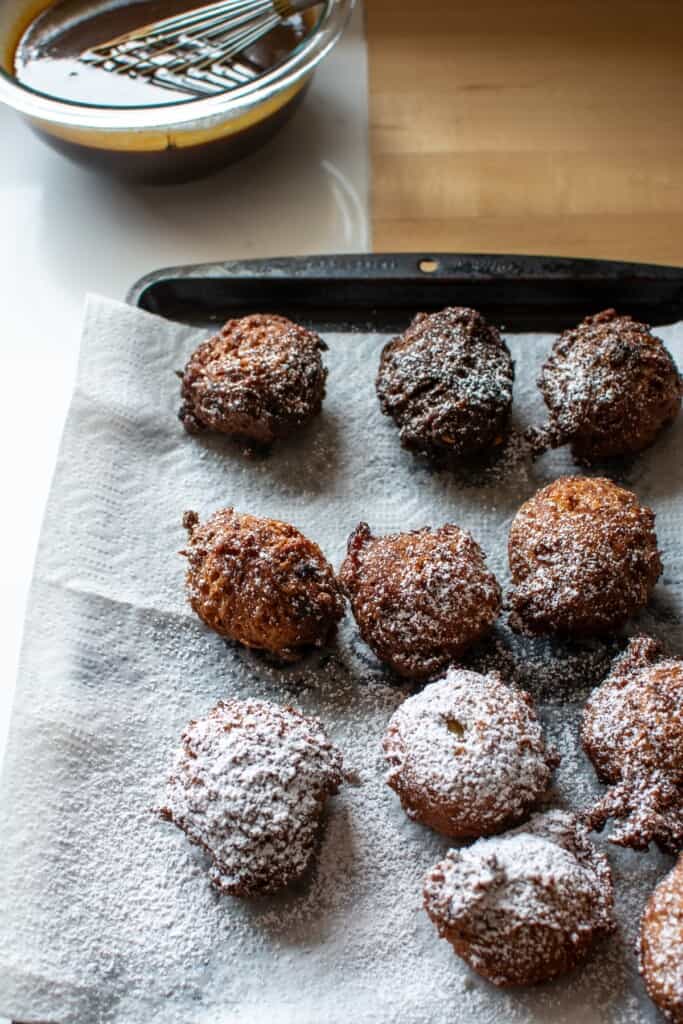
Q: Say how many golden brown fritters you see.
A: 11